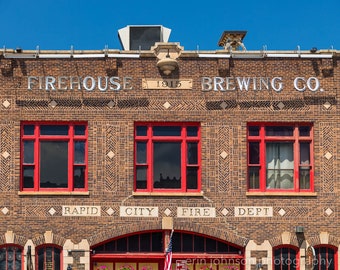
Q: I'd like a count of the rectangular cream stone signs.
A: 5